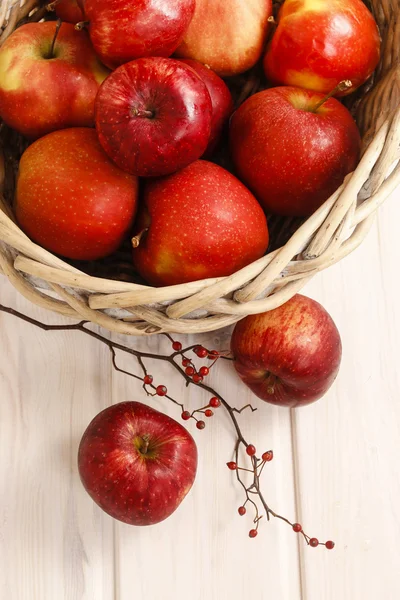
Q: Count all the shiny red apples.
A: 12